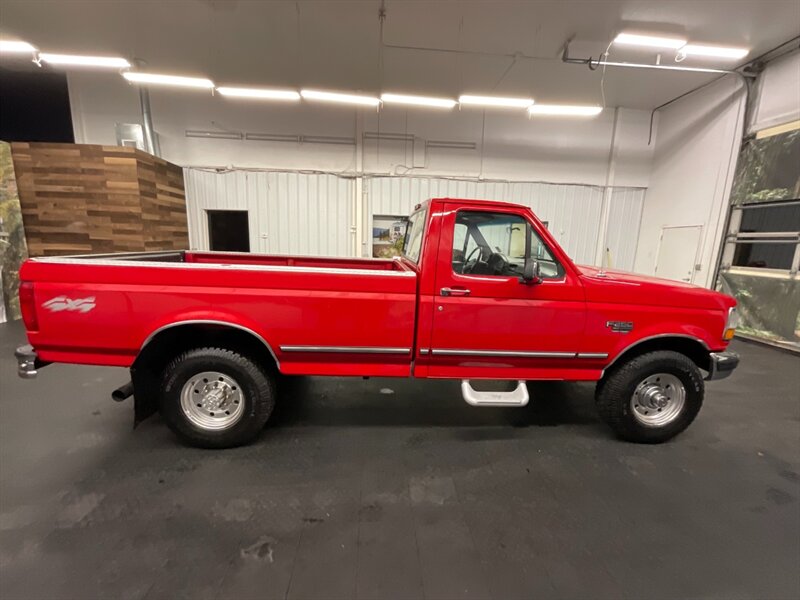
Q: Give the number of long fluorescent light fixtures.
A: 10